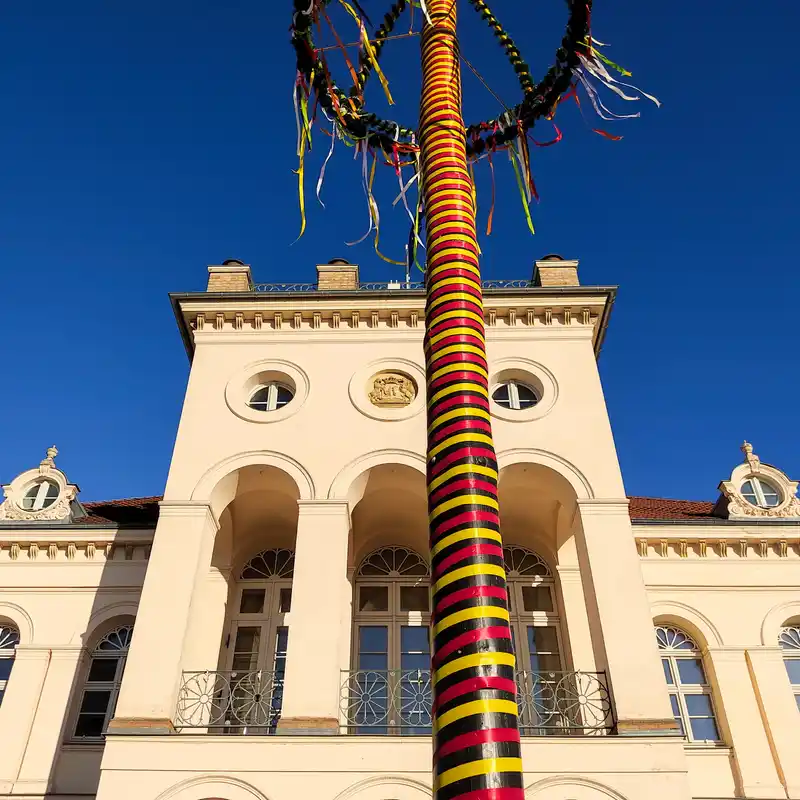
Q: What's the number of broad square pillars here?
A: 3